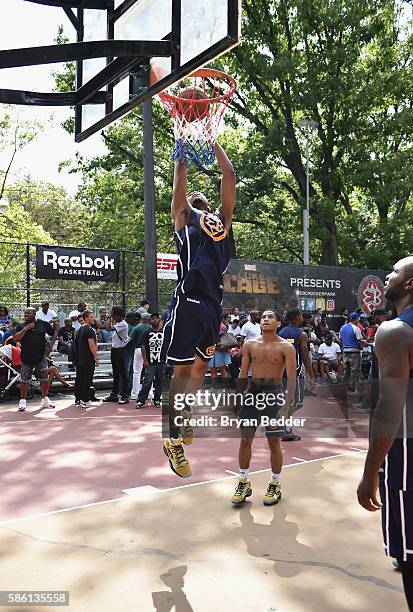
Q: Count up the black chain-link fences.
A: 1